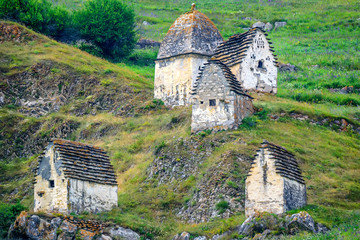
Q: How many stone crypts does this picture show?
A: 5